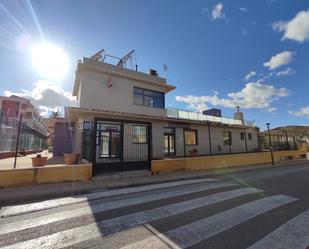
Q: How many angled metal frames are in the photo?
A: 2